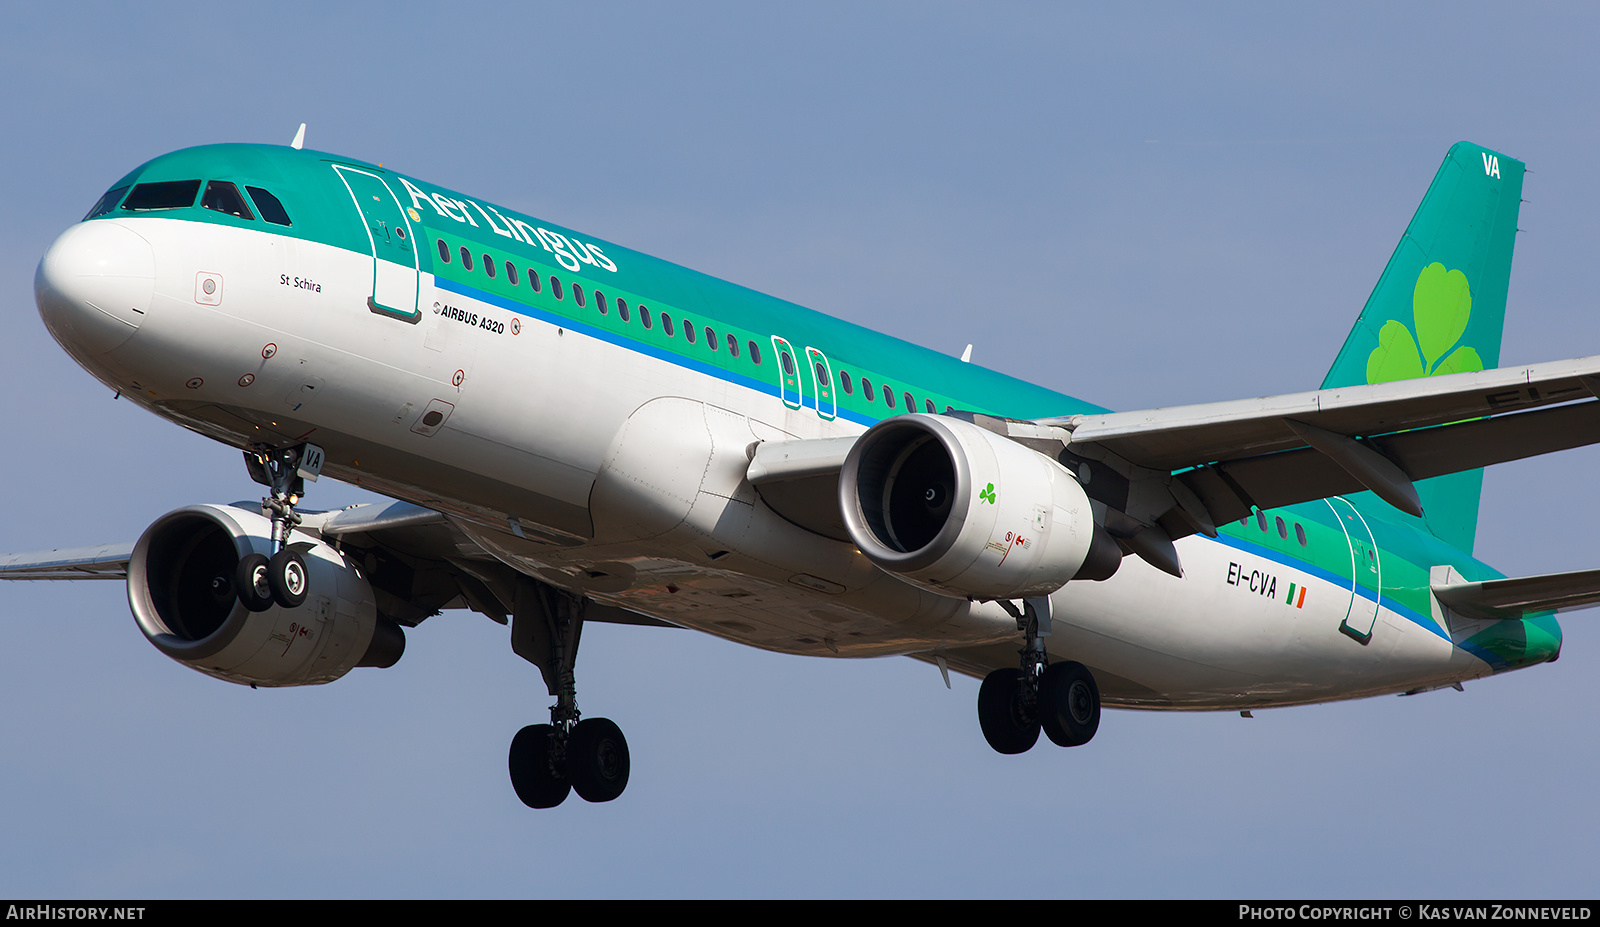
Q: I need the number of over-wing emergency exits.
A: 2